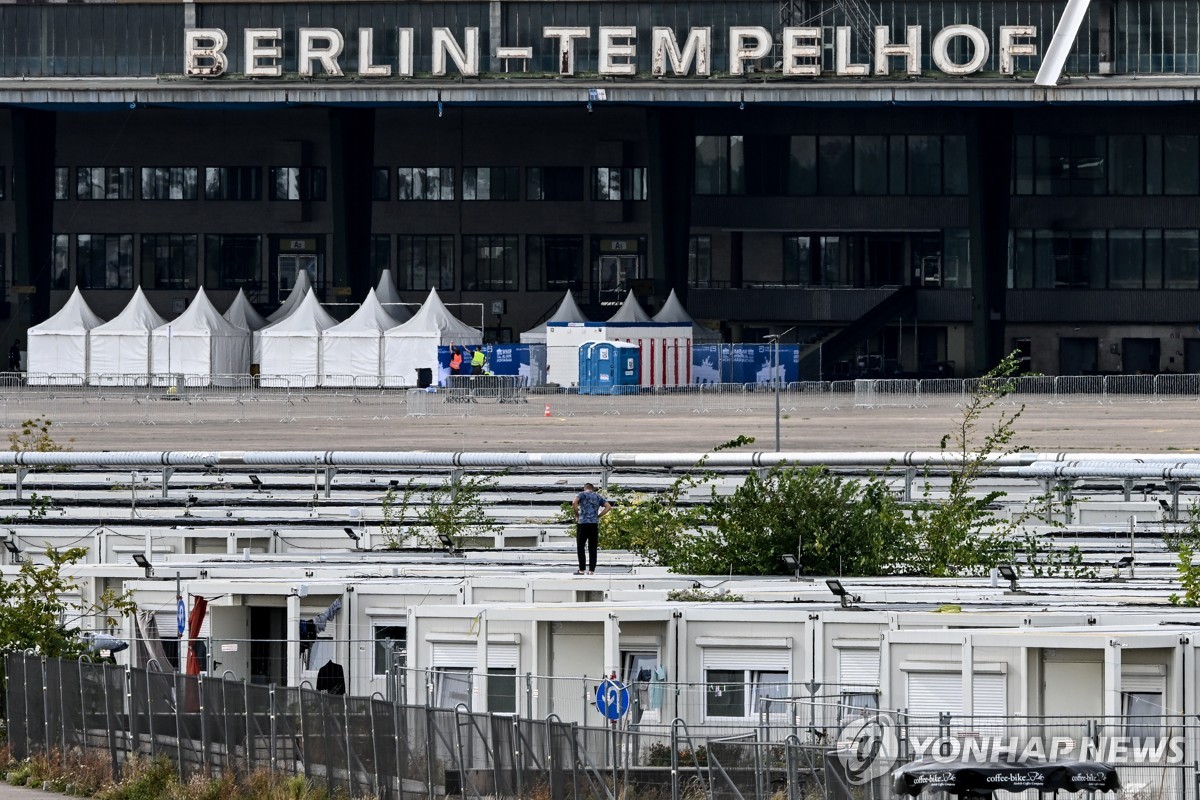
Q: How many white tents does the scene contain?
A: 12